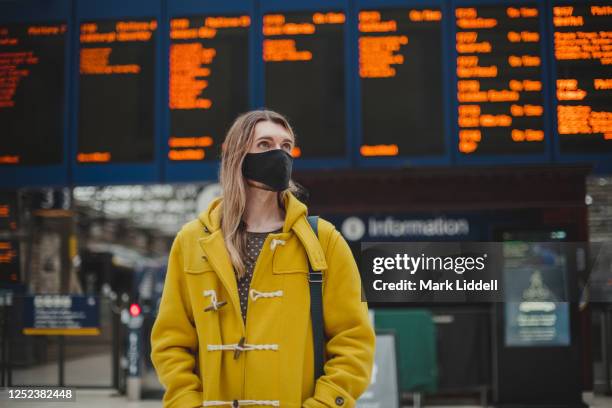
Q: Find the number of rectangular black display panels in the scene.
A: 7